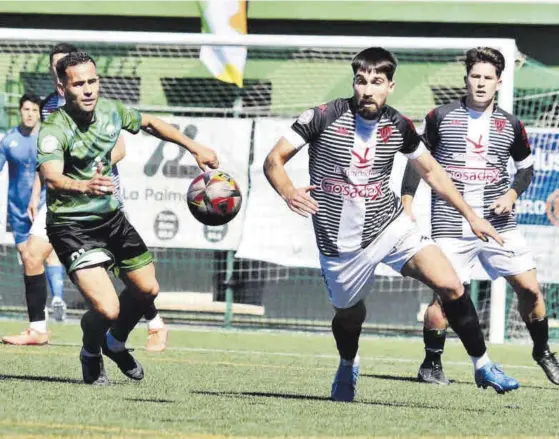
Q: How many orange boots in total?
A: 2